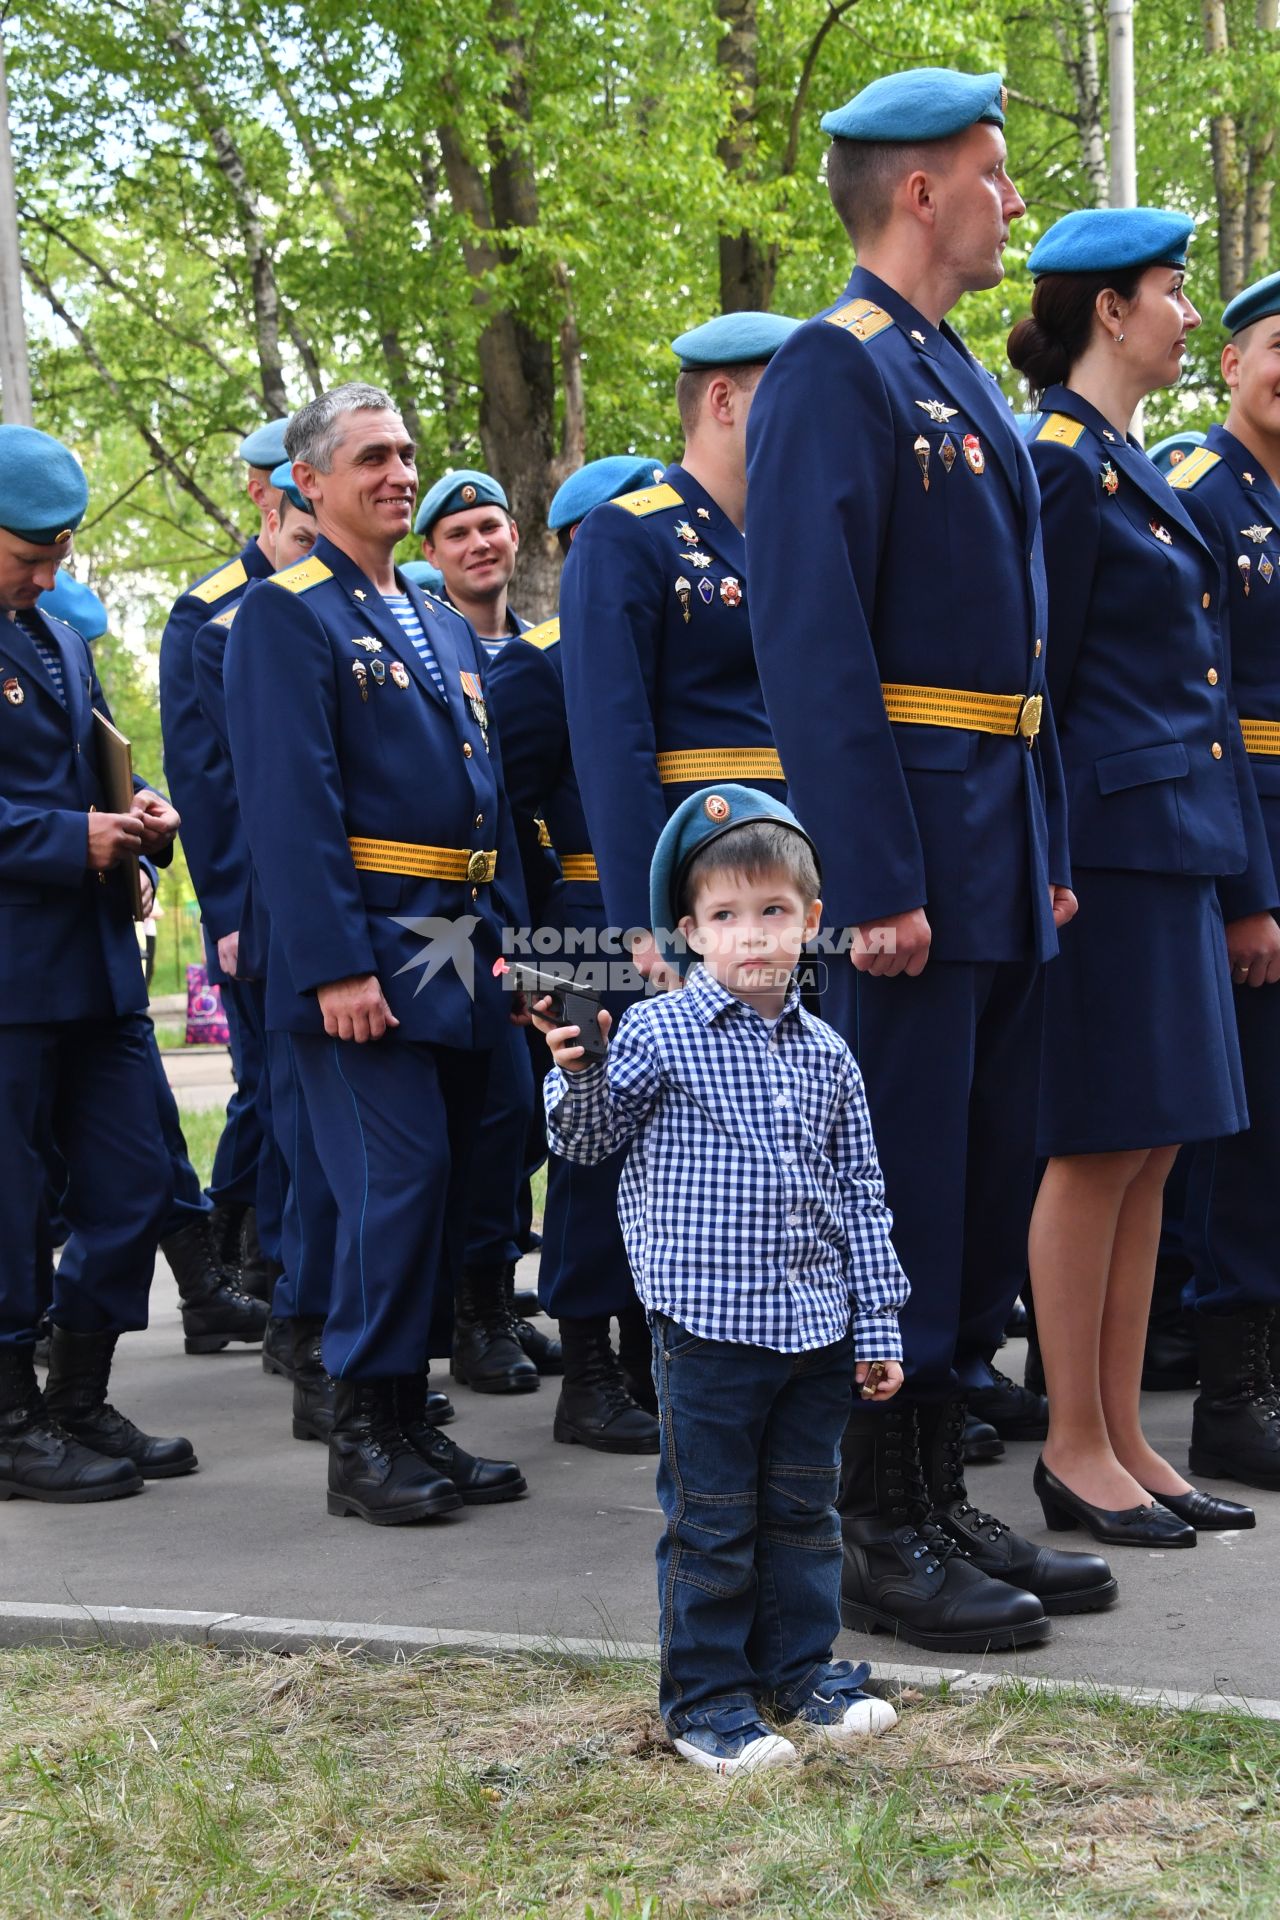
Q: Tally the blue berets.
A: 14